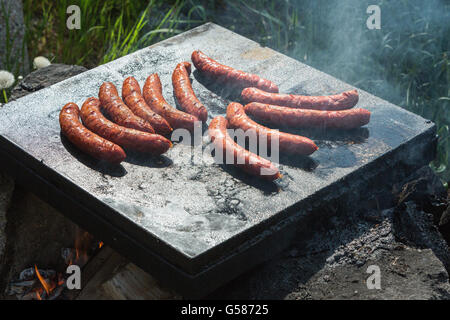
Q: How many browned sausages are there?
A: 11